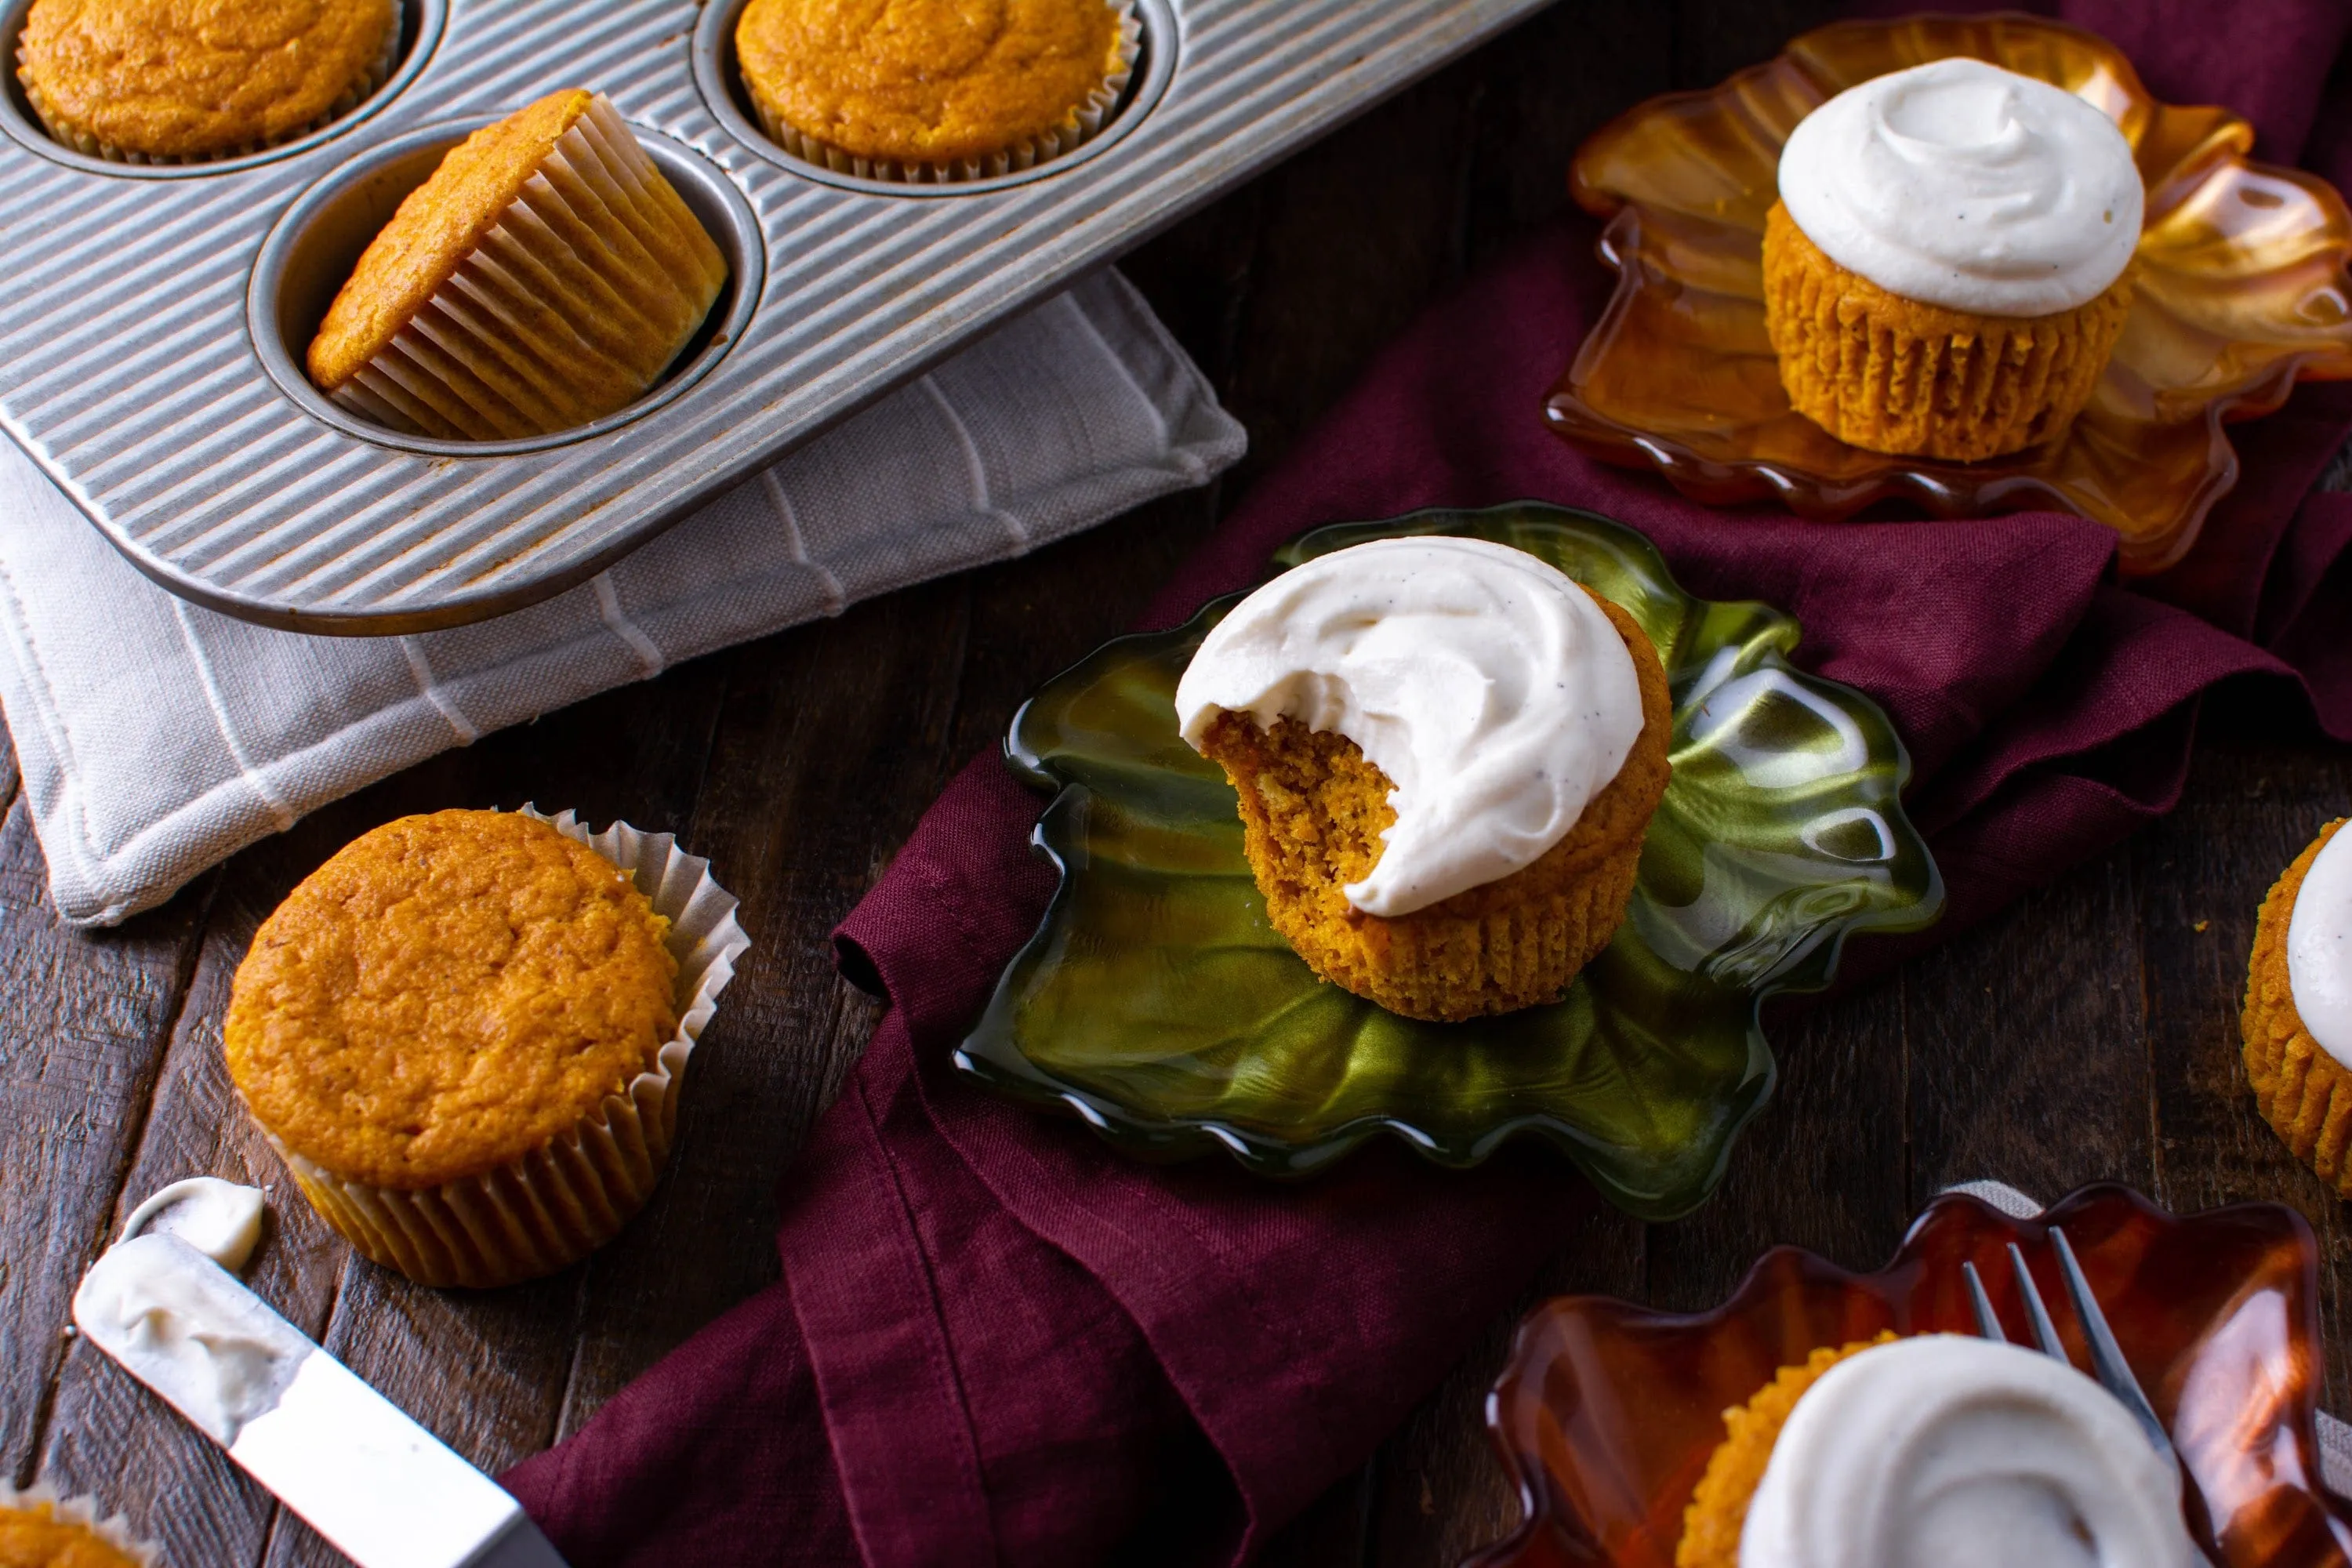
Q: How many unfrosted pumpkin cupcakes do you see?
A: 5